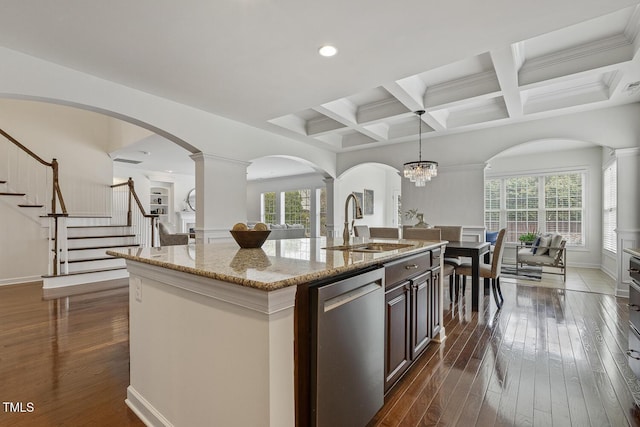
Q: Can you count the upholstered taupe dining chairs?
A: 6